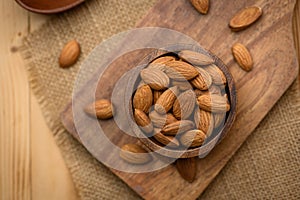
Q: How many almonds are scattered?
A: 7